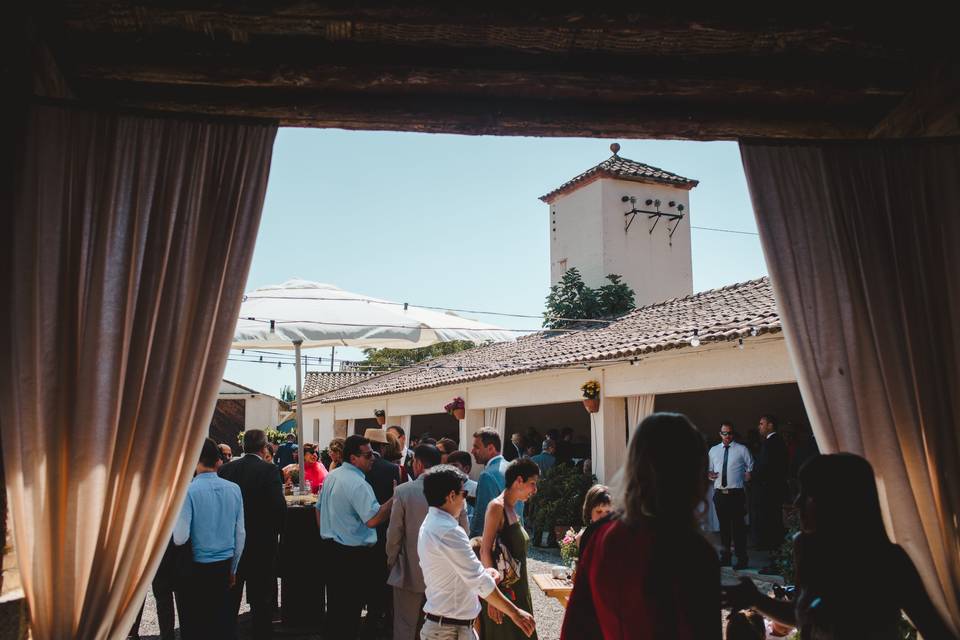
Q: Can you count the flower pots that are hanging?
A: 3